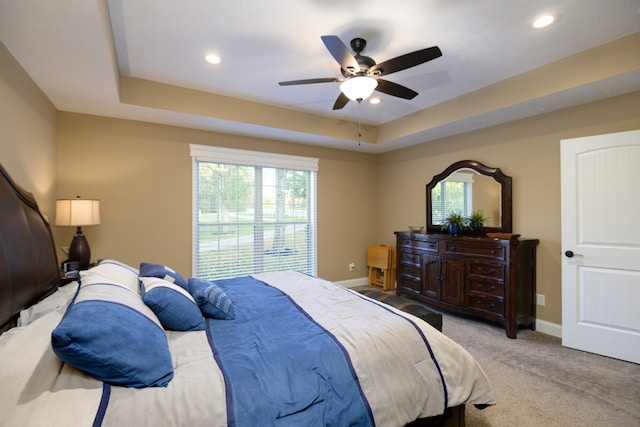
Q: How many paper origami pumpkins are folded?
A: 0